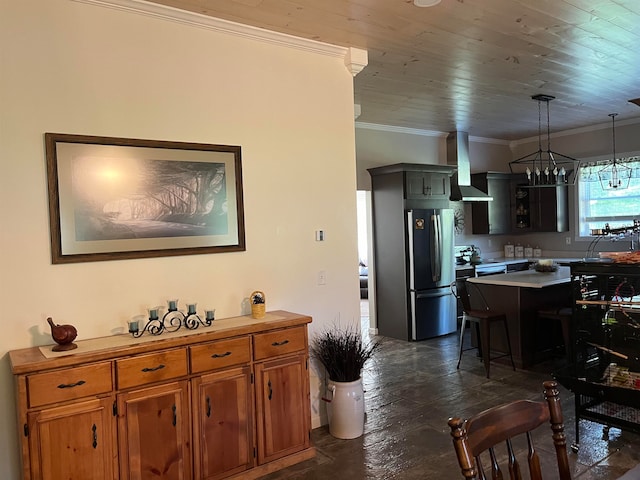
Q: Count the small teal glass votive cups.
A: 5